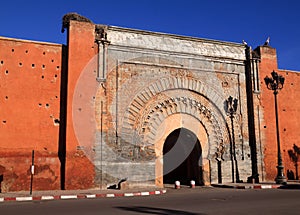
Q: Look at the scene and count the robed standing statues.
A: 0